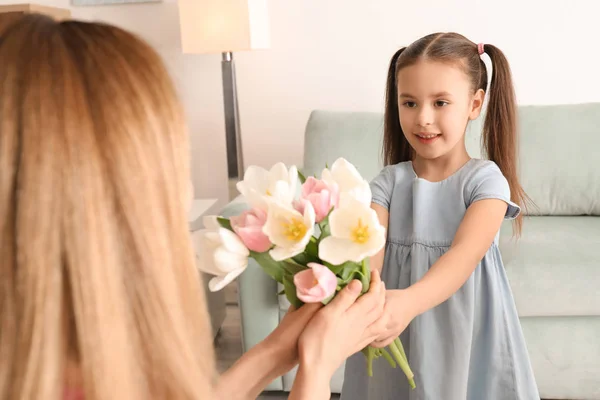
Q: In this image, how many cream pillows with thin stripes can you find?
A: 0